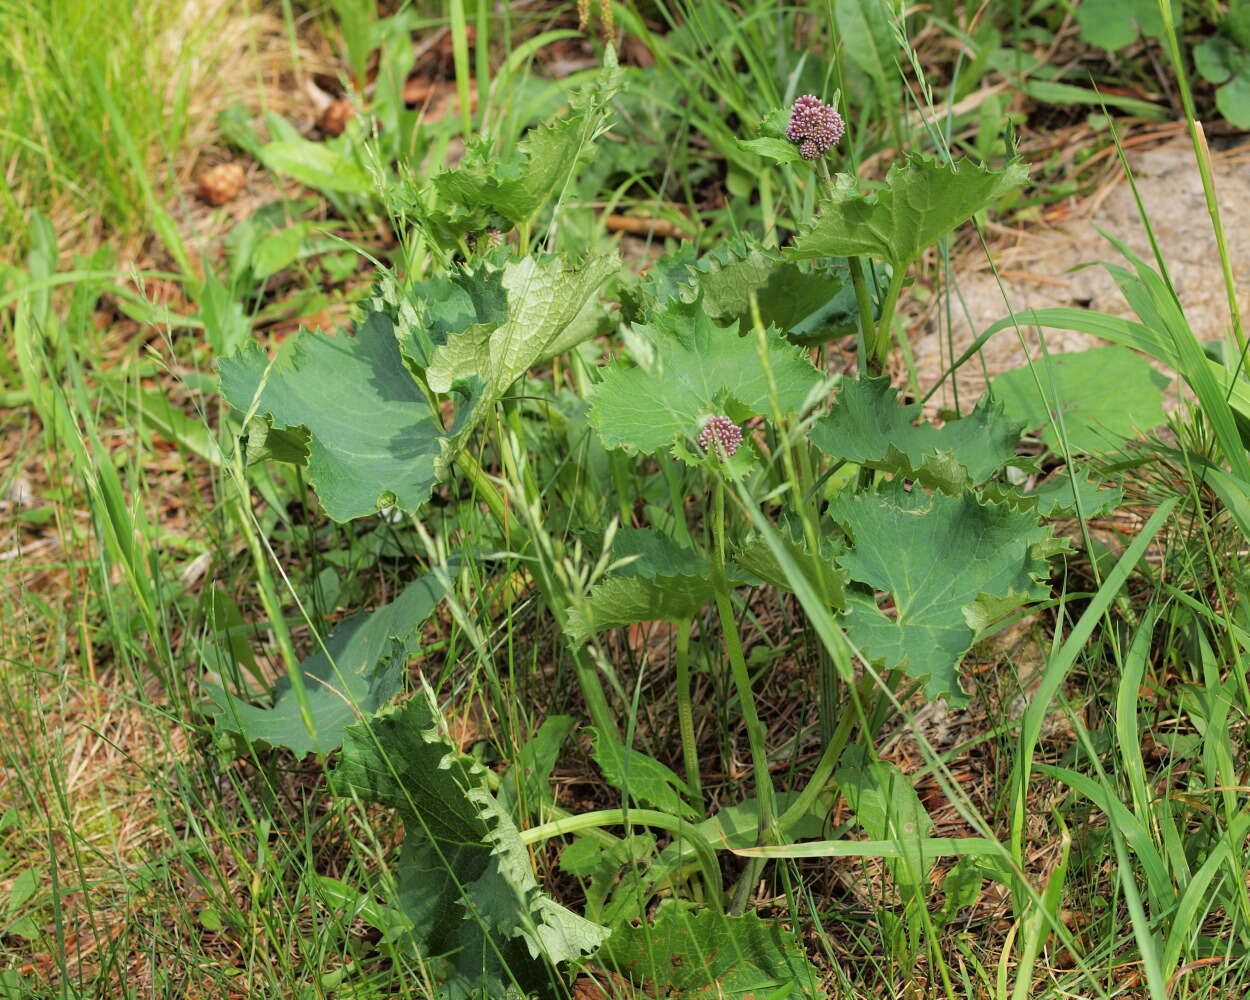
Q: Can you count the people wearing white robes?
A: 0